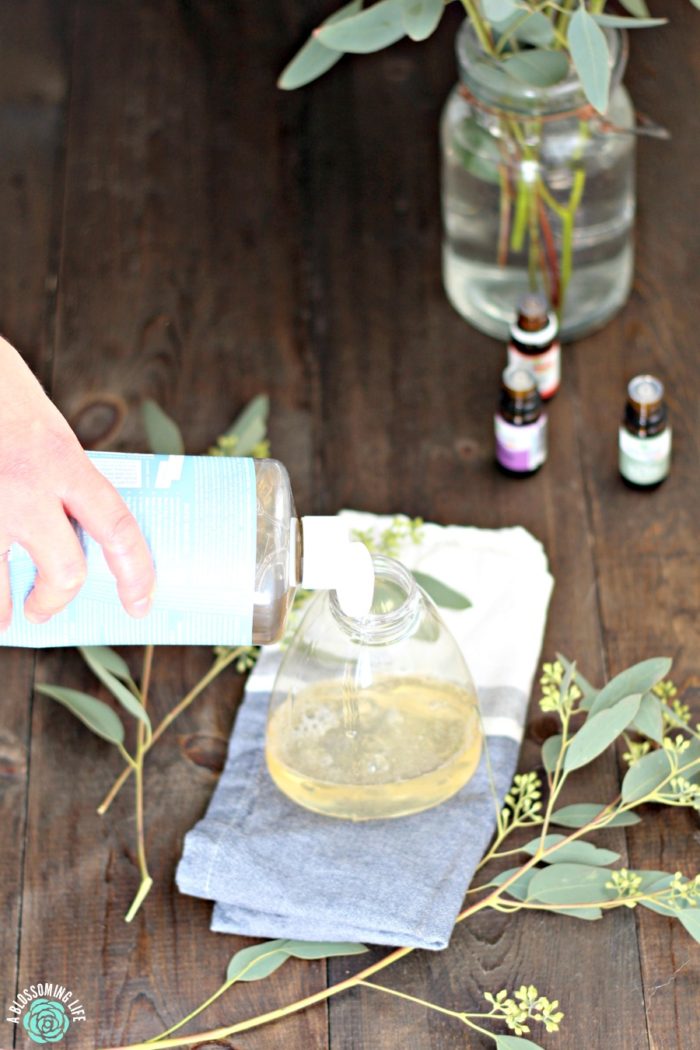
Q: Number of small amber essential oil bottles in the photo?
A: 3